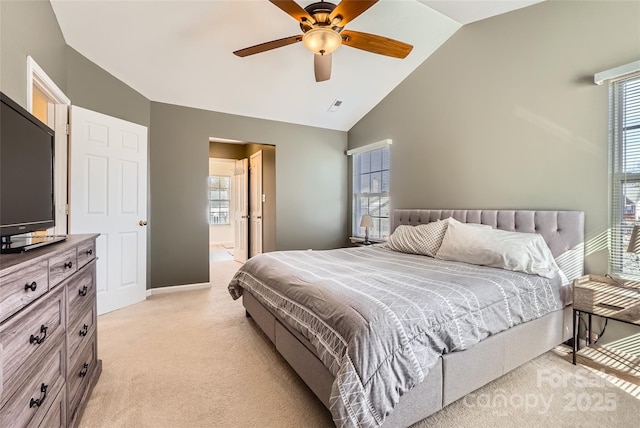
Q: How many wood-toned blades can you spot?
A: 5